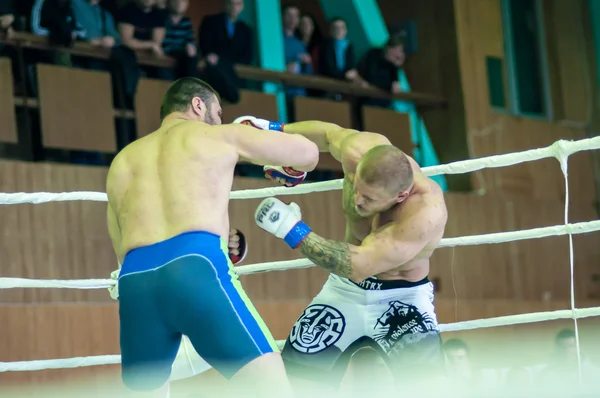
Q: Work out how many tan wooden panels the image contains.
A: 6